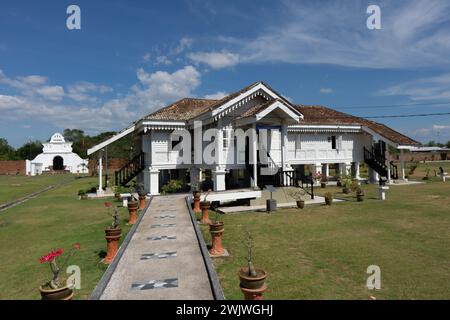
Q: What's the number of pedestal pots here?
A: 8